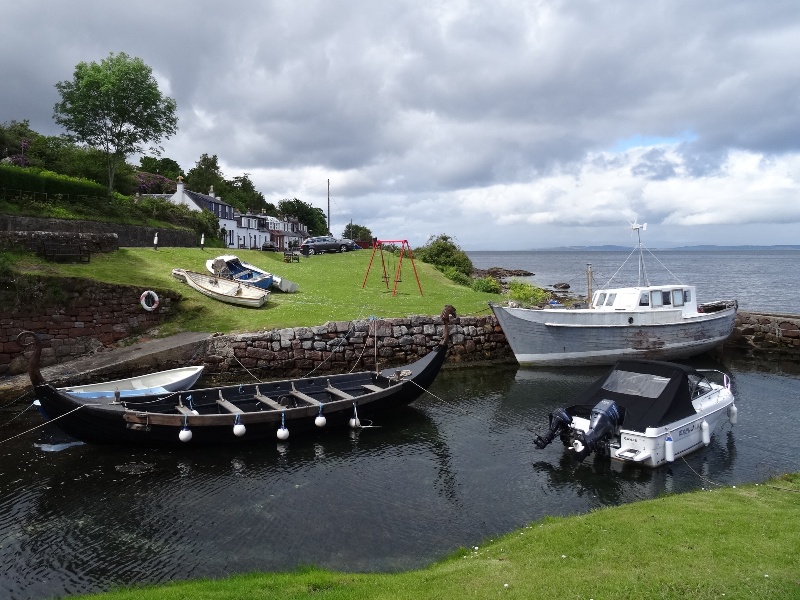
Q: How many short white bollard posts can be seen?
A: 2